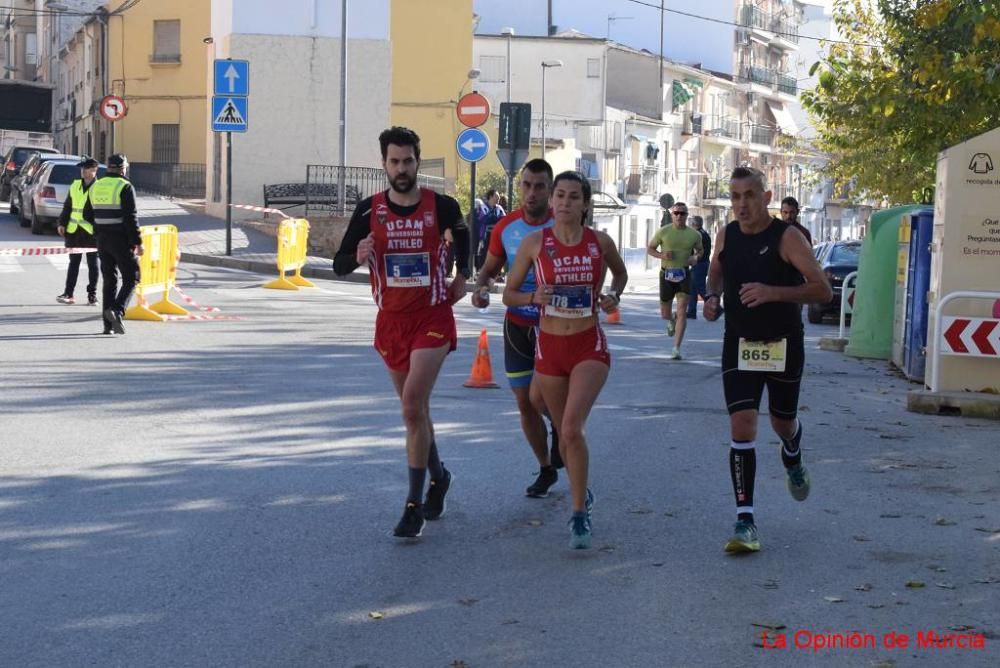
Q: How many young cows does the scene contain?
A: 0